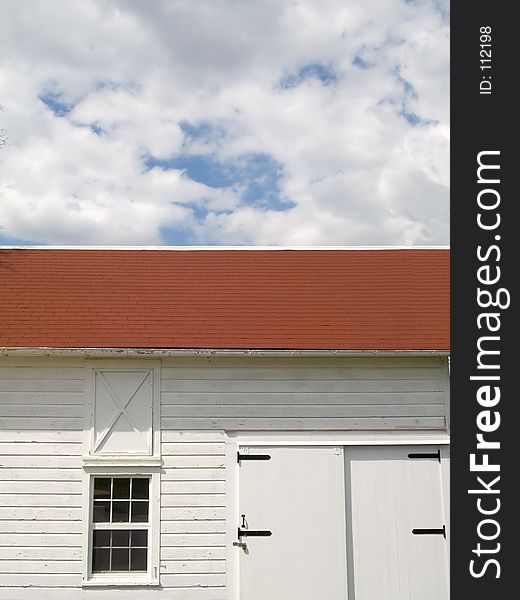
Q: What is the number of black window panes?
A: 12